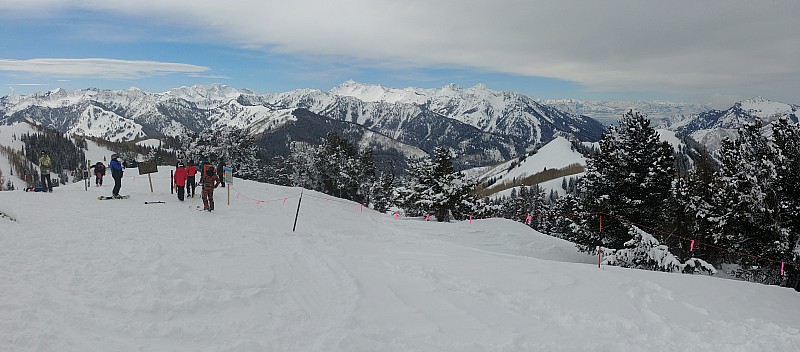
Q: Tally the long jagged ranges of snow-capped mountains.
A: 1